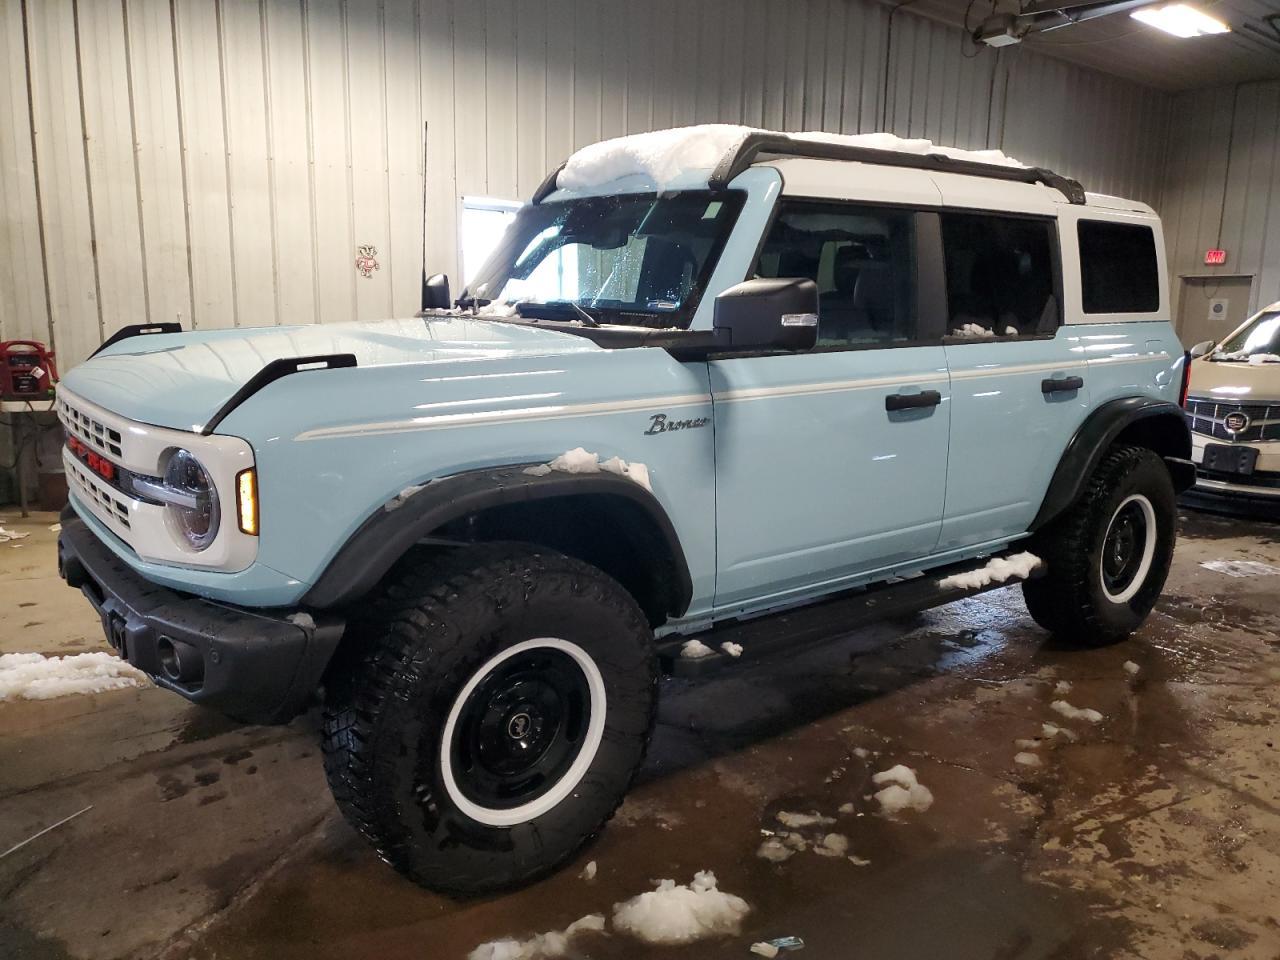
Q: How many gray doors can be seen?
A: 1